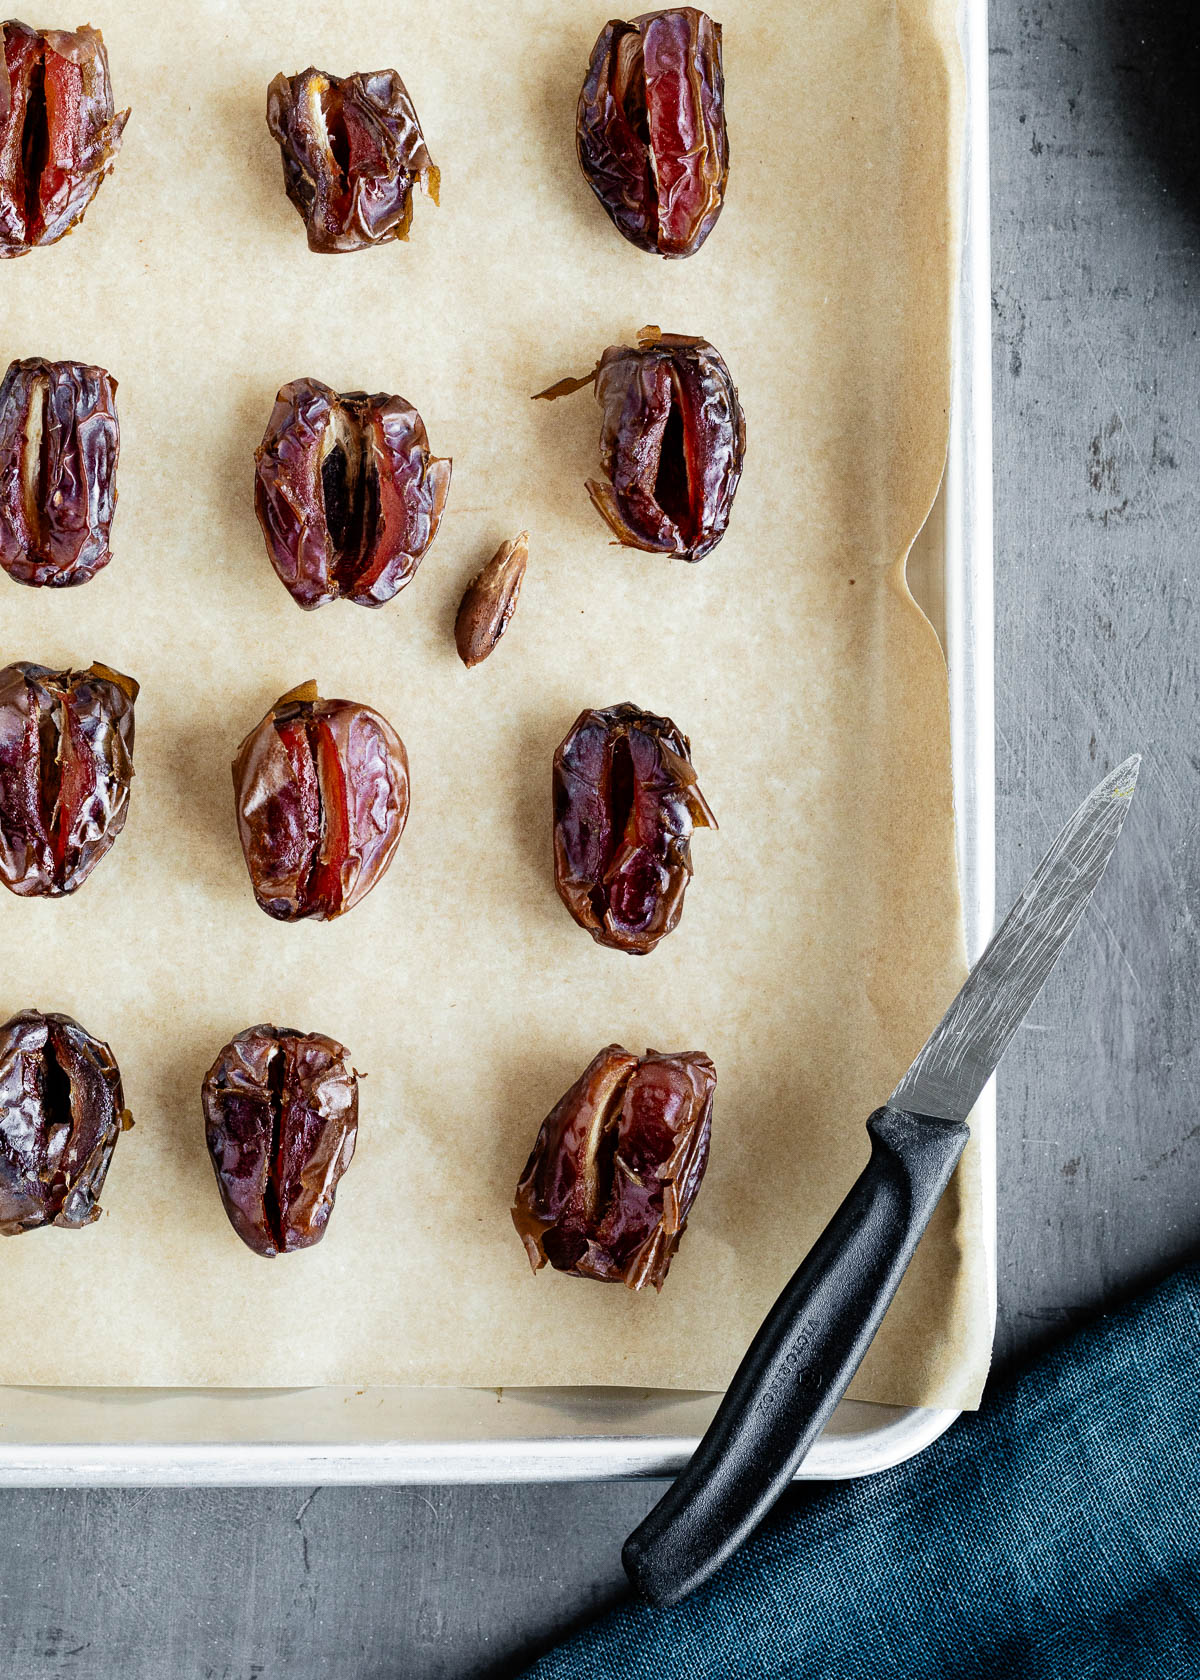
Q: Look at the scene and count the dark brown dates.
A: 12